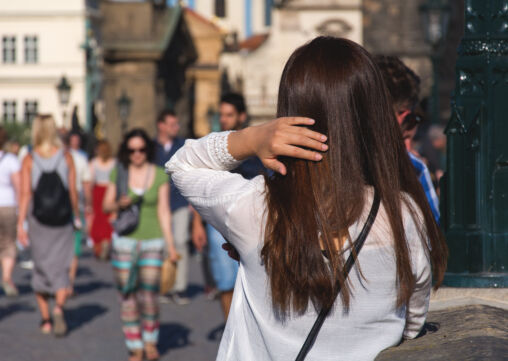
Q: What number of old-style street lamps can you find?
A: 3